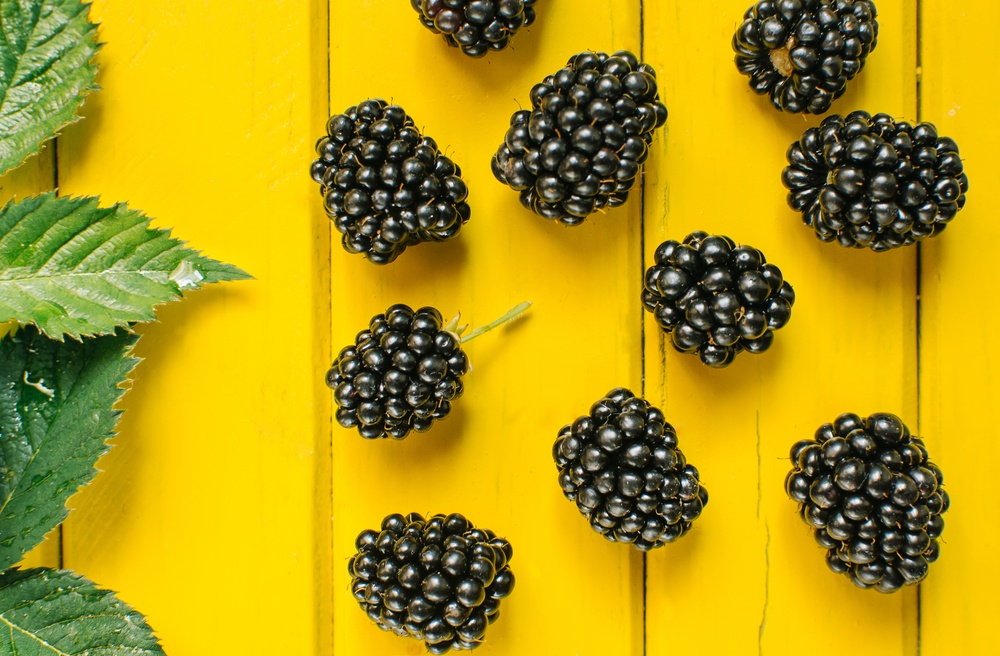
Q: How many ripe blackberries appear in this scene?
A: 10